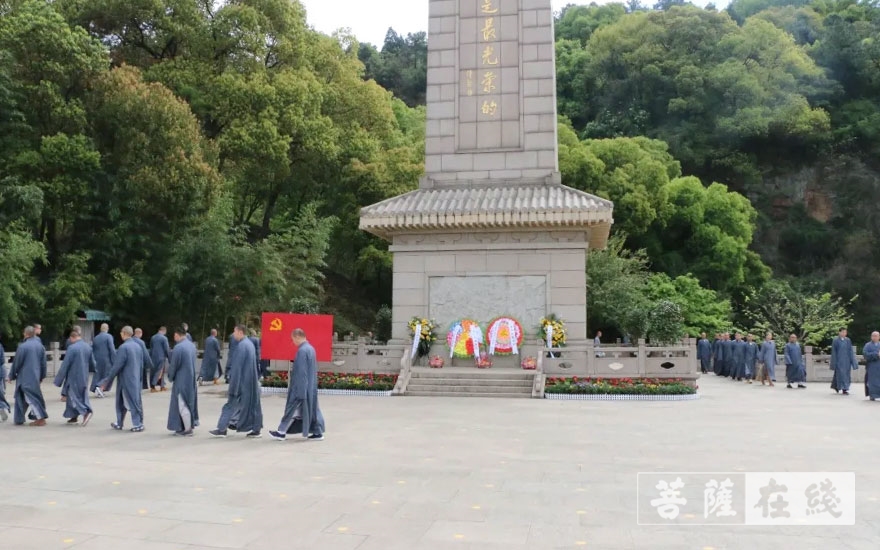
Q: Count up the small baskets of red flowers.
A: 3